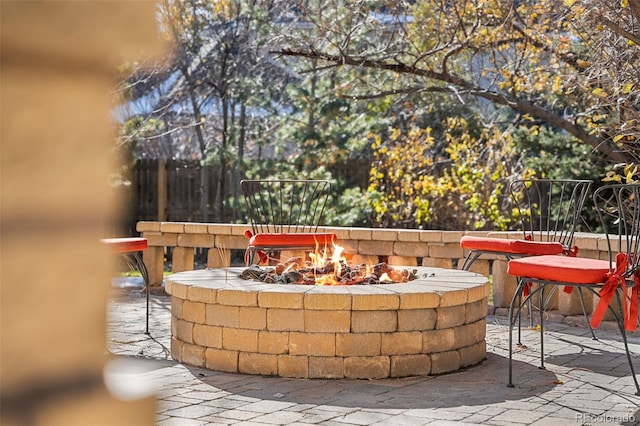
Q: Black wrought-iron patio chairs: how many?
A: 4